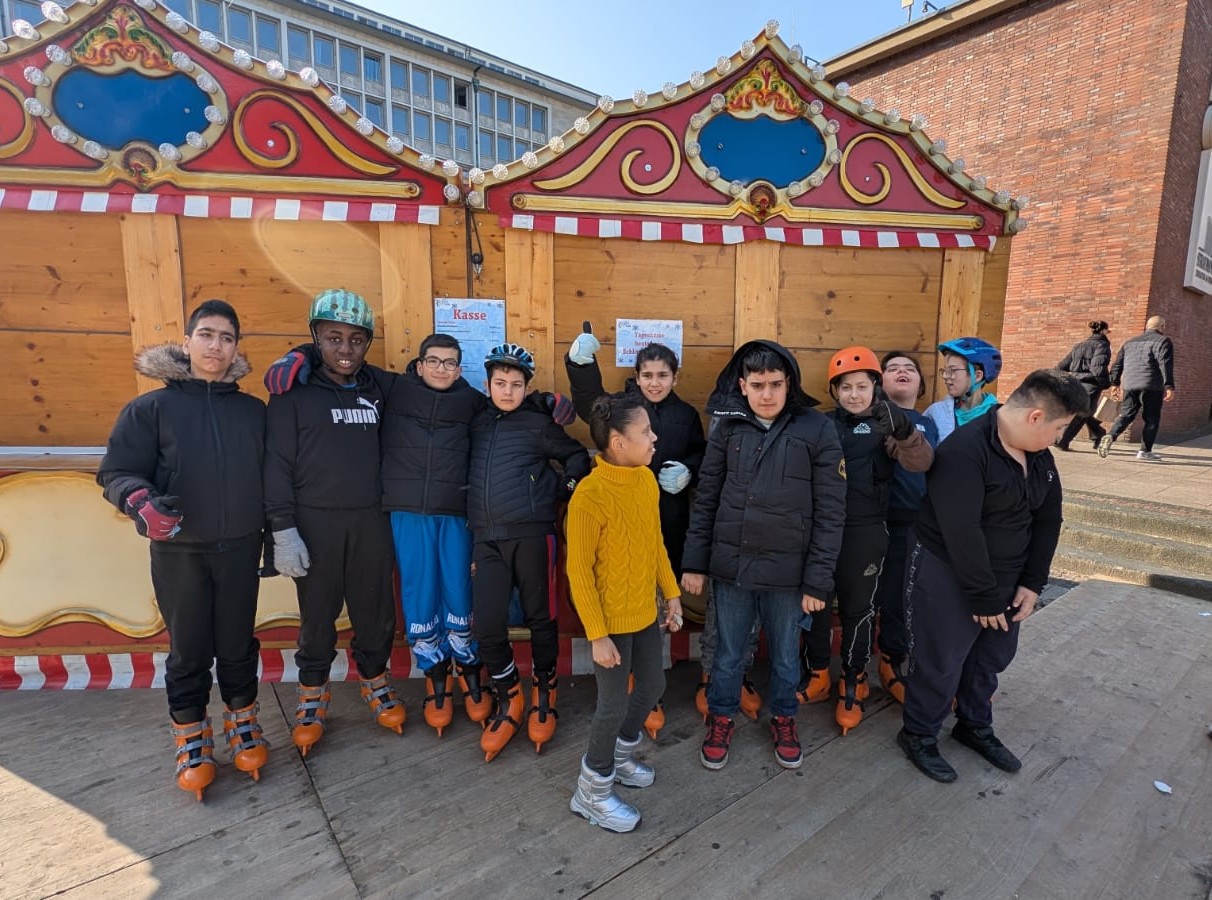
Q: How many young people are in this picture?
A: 11